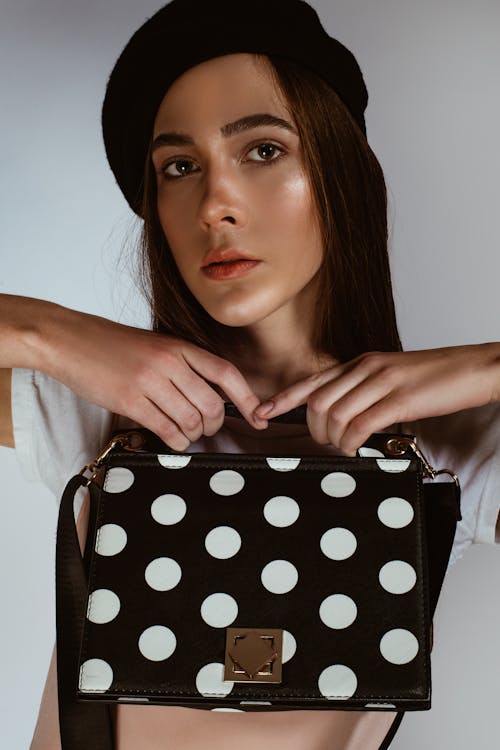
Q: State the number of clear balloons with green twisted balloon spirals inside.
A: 0